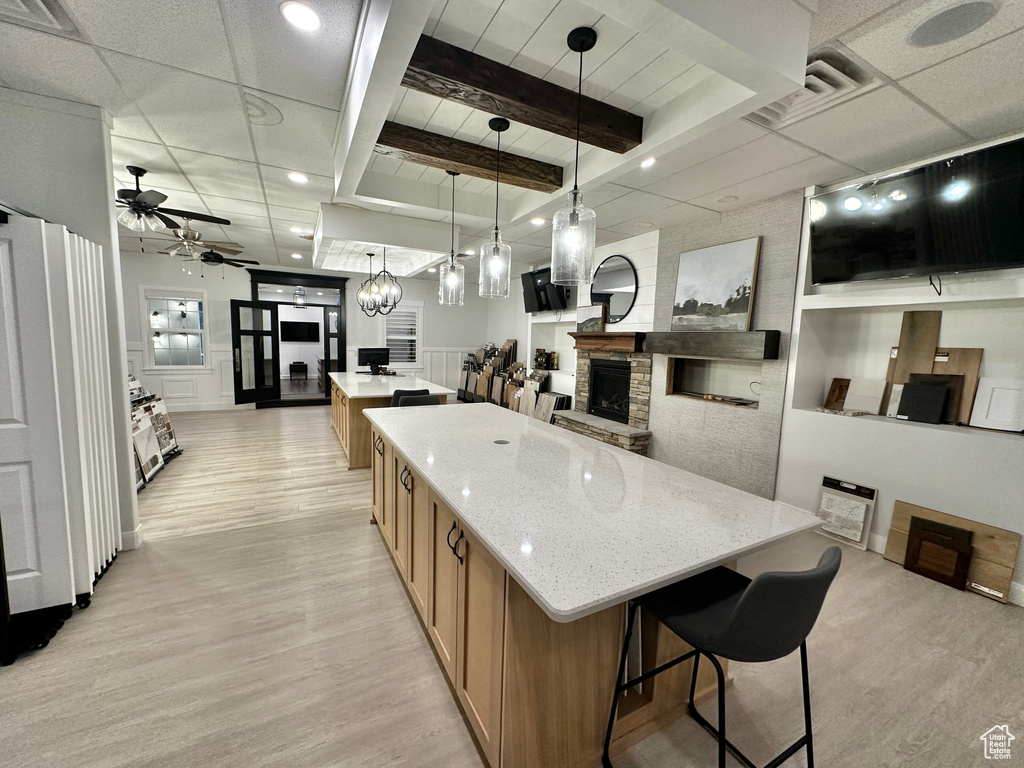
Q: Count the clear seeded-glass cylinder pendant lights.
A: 3